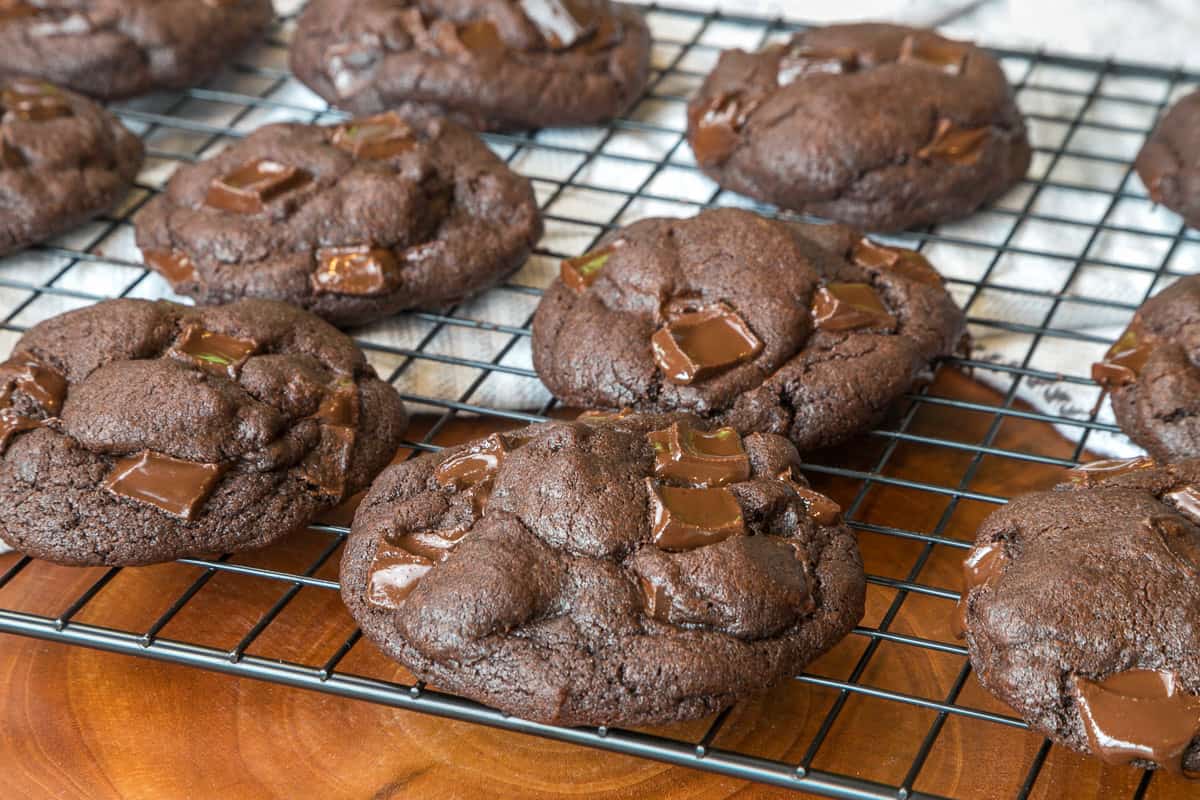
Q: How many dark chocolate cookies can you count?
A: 11